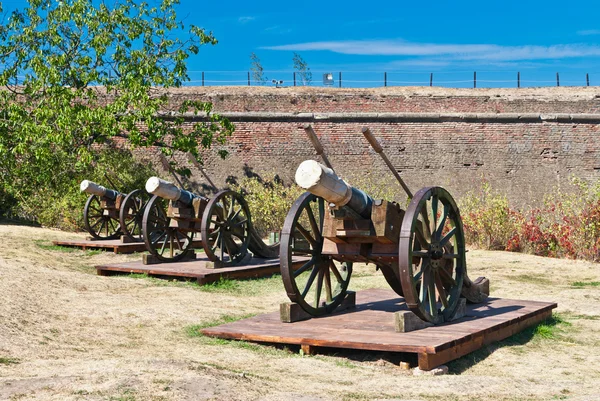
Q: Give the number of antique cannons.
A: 3